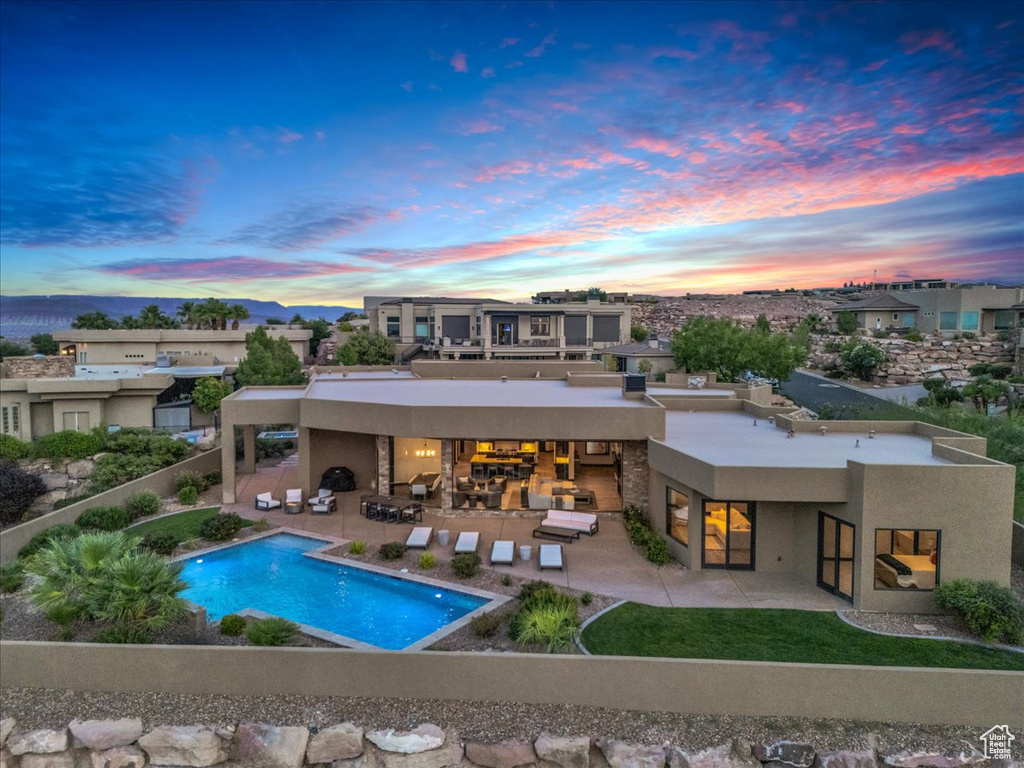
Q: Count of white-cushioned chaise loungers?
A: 4